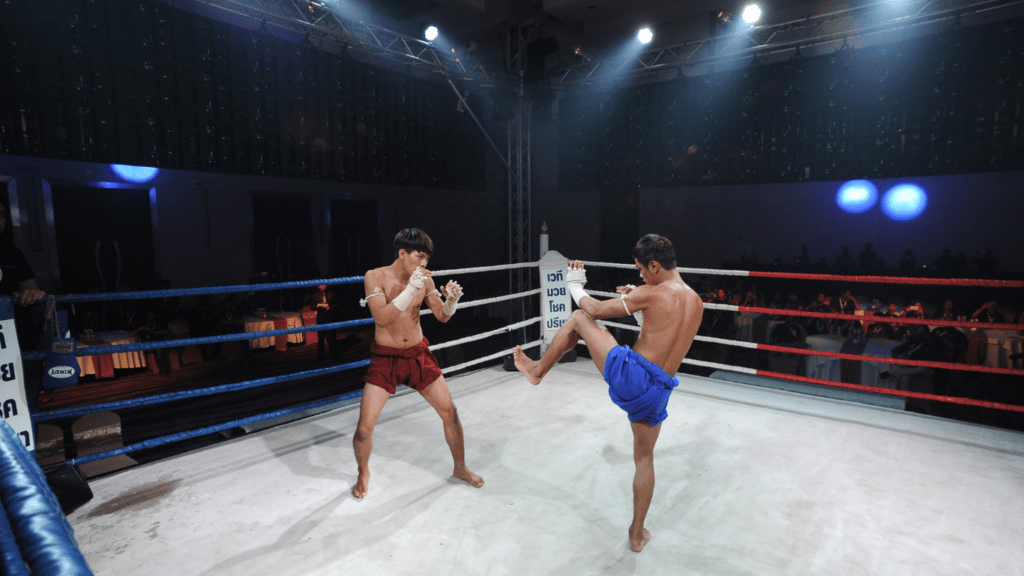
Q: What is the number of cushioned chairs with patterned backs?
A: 2